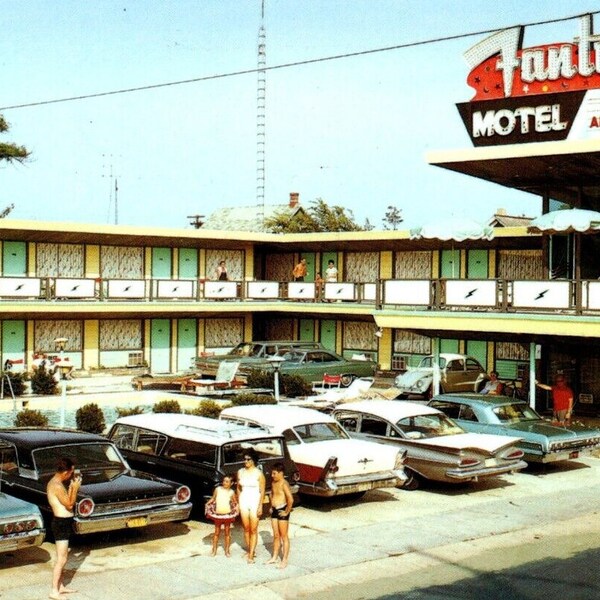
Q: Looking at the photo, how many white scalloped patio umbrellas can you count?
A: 2